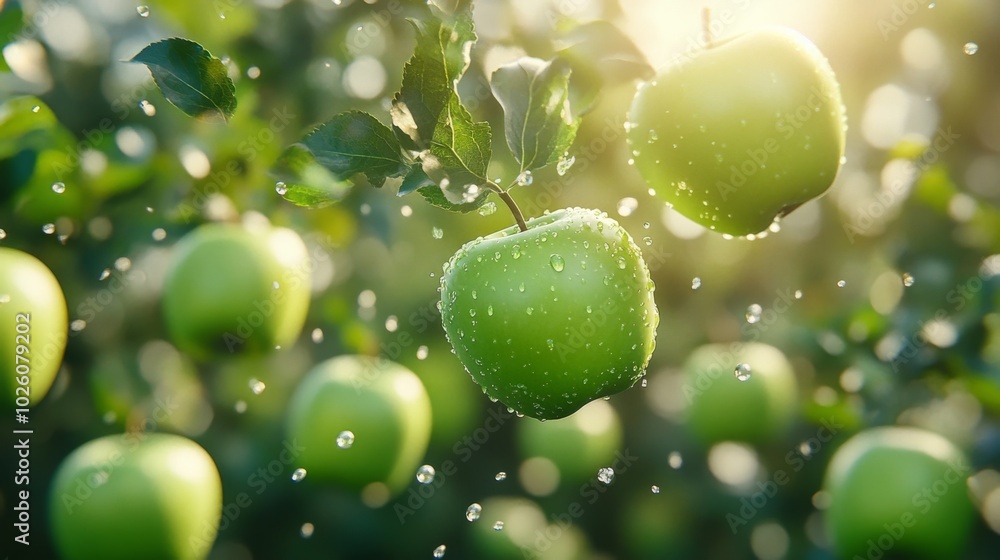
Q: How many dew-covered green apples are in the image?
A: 2